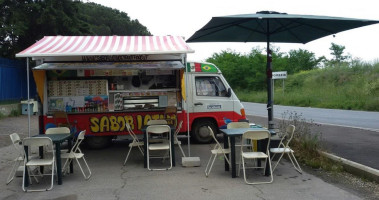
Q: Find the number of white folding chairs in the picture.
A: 12